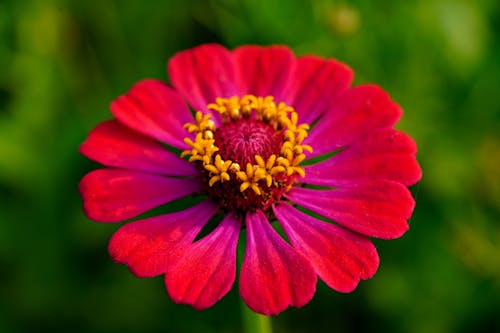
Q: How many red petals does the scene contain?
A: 13